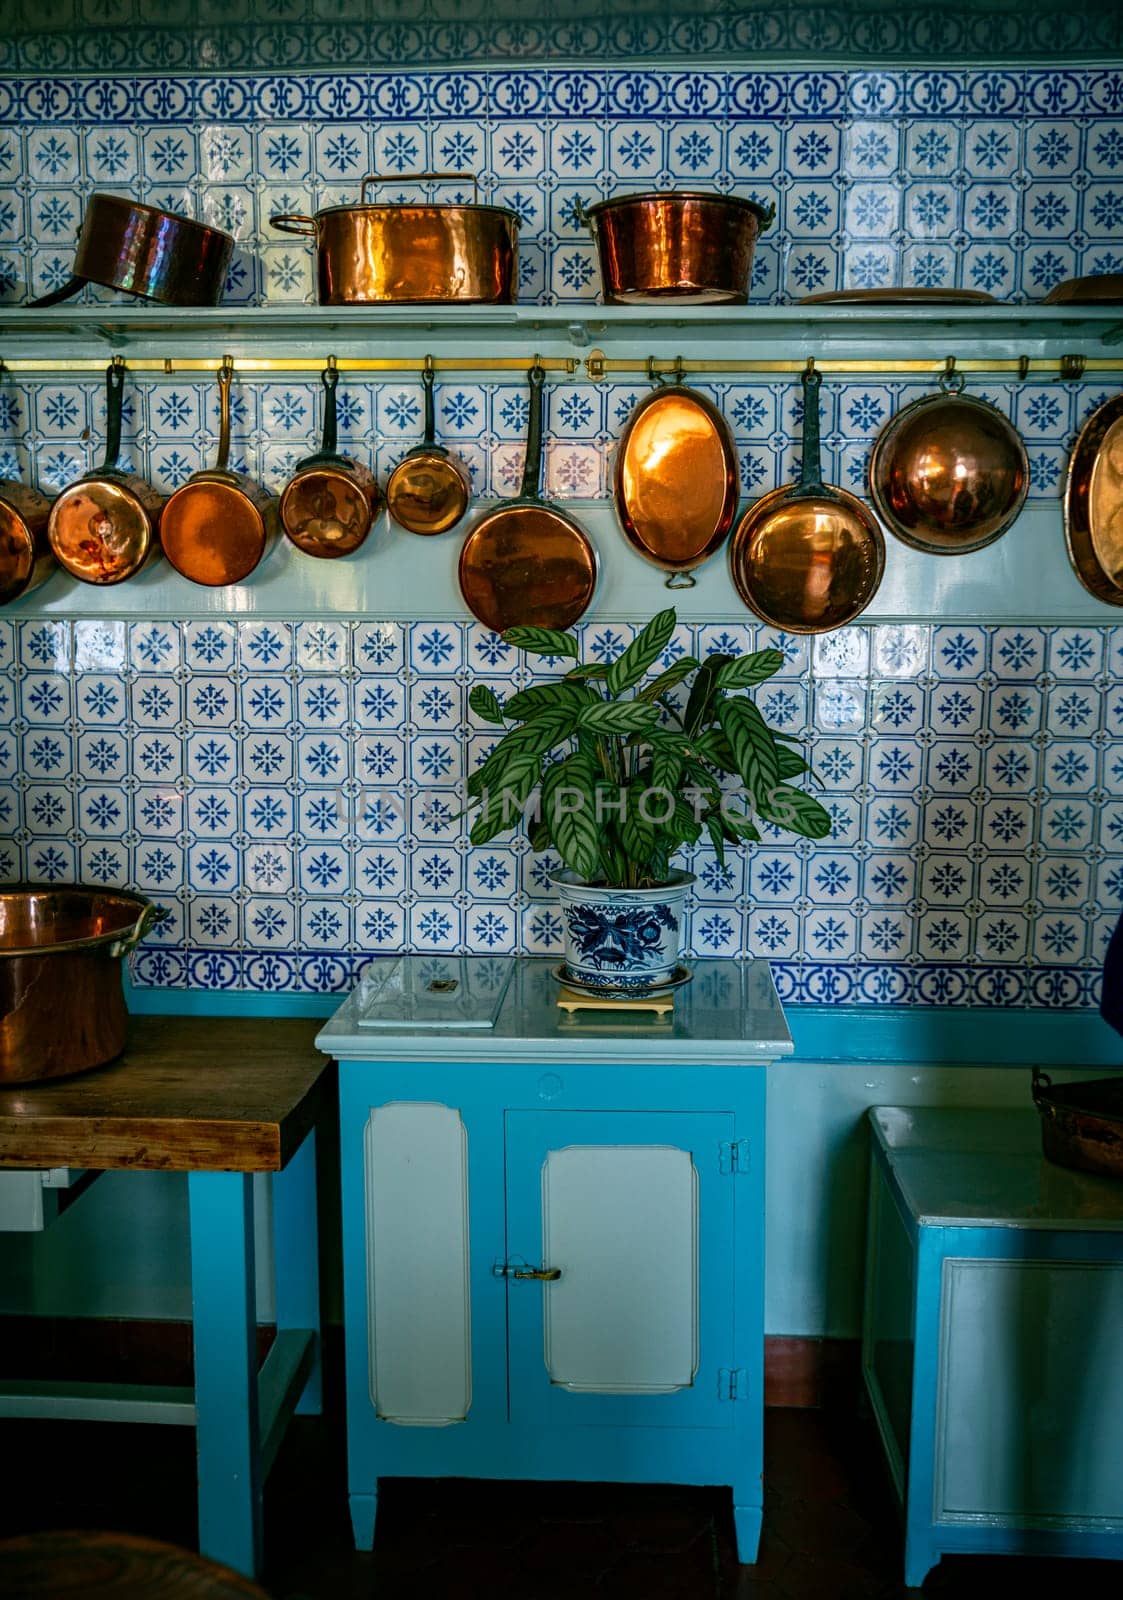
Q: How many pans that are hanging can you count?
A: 10